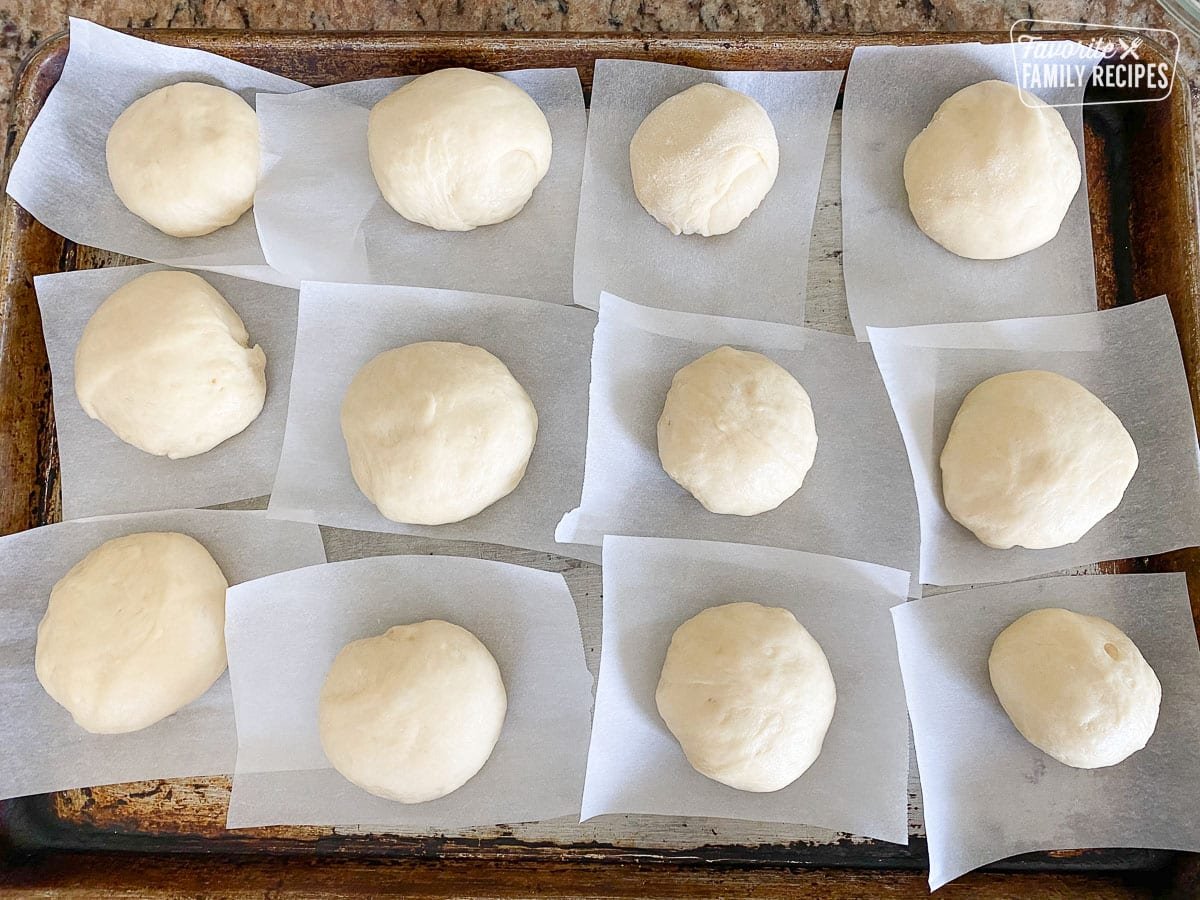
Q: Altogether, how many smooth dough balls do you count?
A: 12